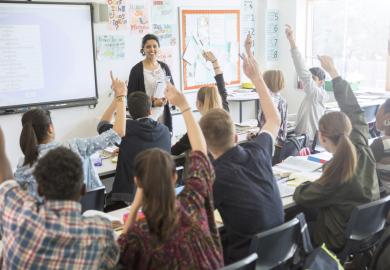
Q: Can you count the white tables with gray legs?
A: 1